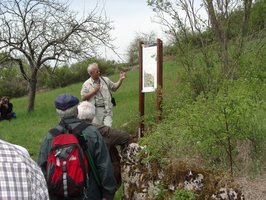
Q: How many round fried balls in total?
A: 0